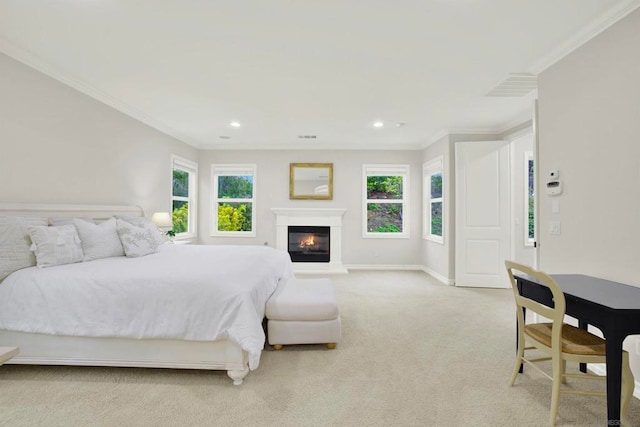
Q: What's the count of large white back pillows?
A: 3